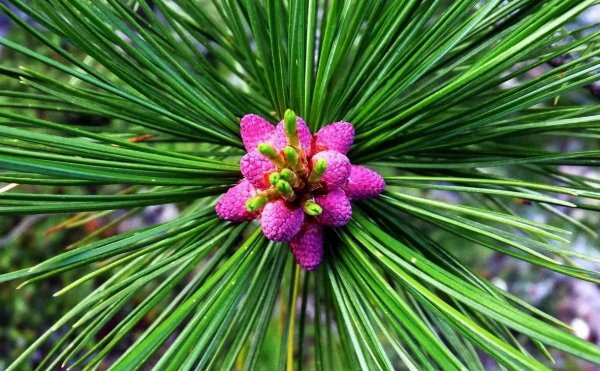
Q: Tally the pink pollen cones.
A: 10